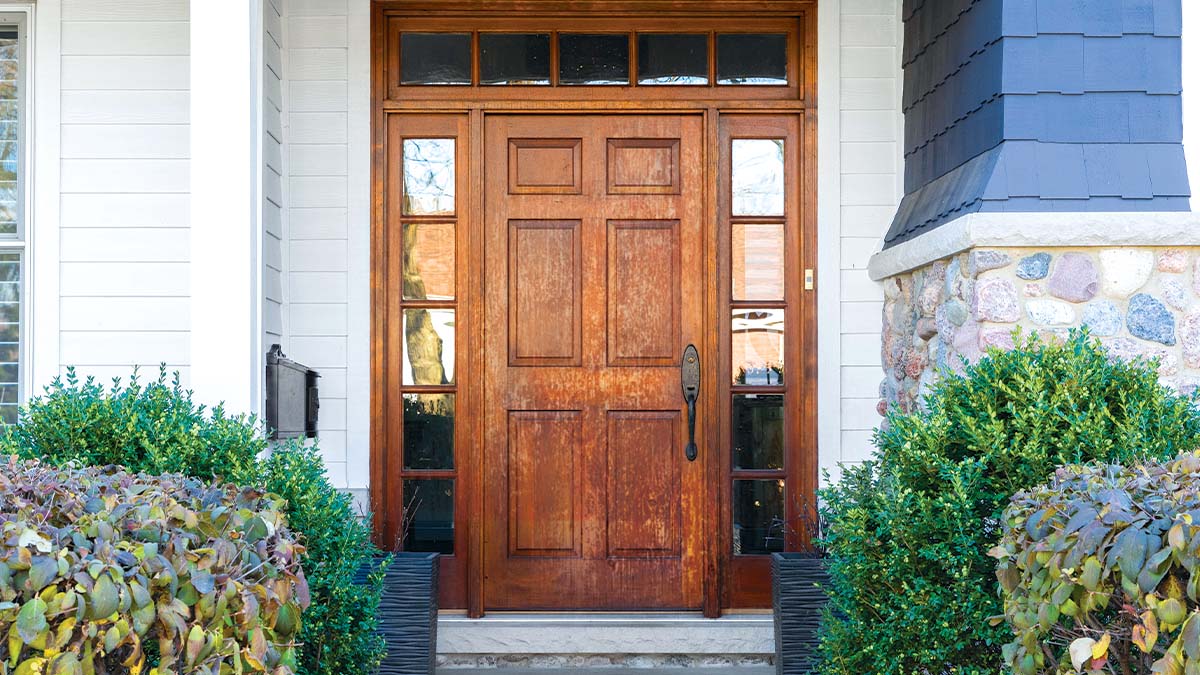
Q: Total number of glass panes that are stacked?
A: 10